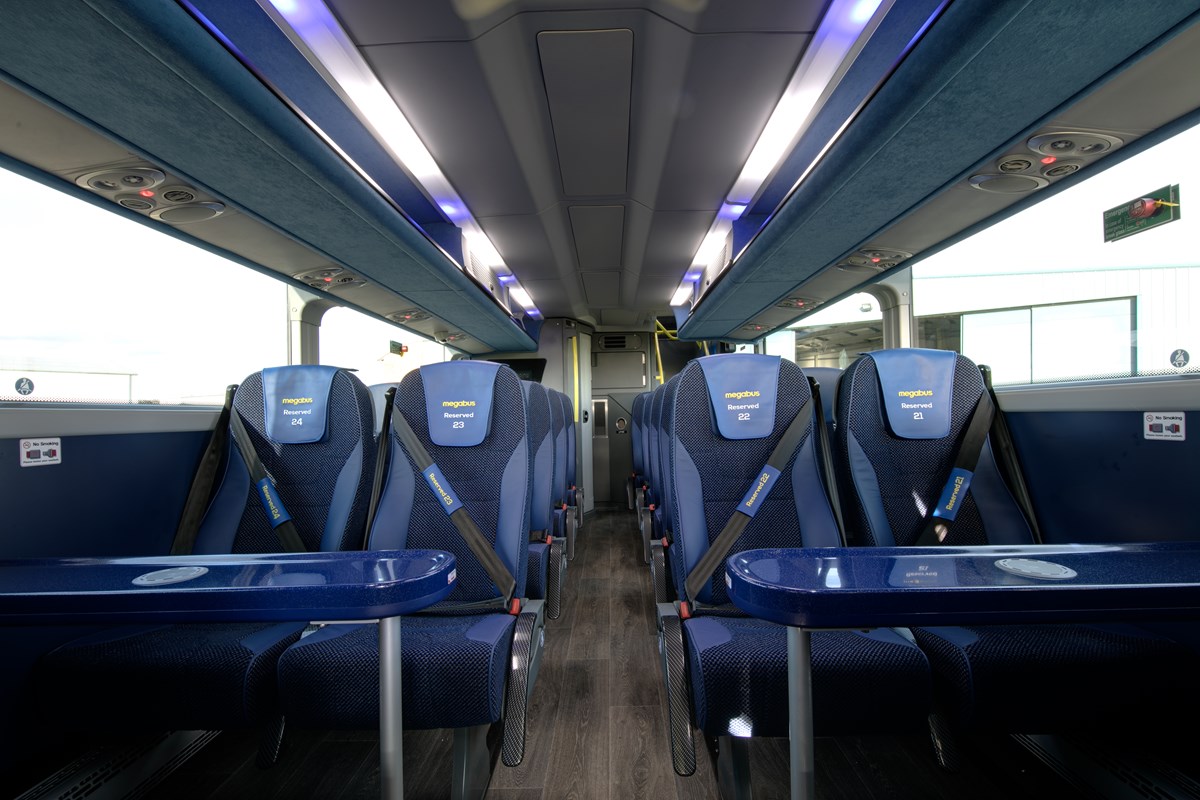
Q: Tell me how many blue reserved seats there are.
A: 4